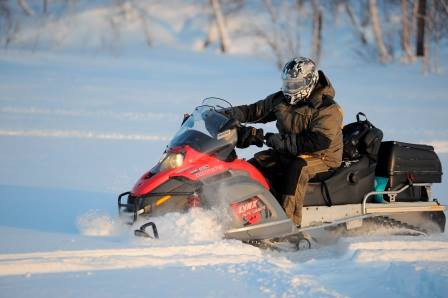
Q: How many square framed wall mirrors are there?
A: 0